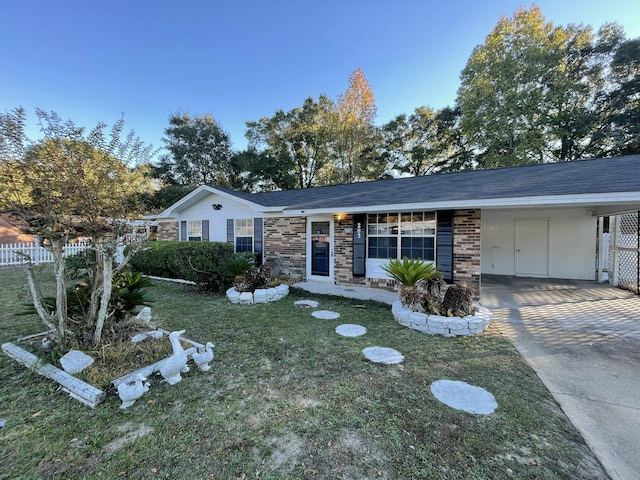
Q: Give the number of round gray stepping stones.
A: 5